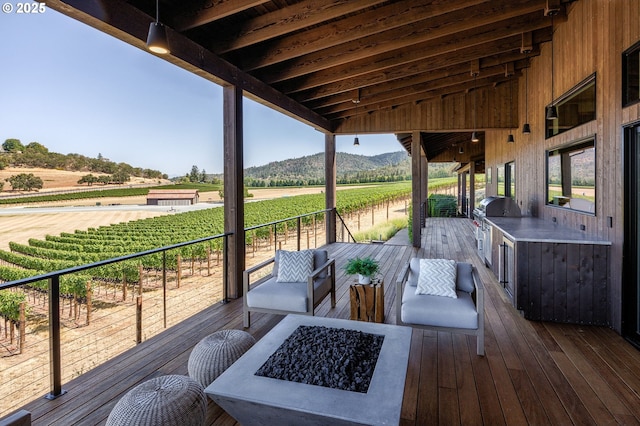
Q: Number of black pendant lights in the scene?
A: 7